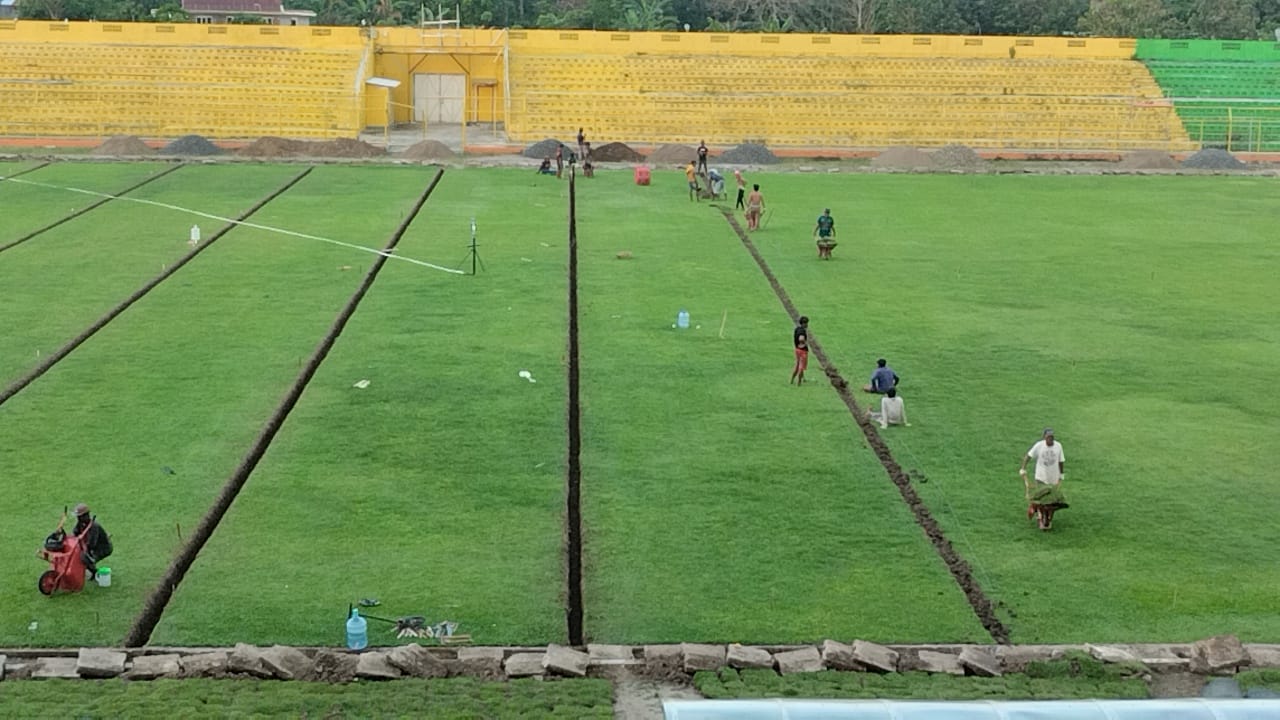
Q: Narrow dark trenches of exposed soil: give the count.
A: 6